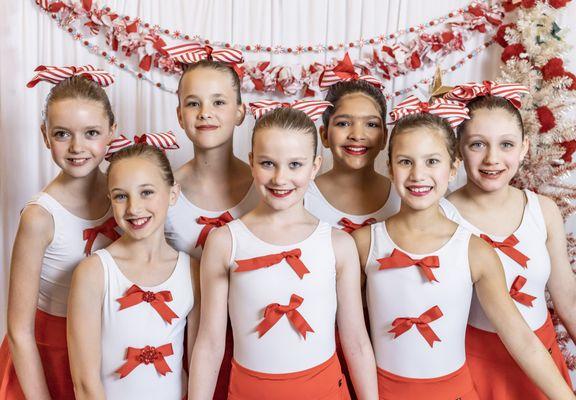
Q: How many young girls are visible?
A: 7